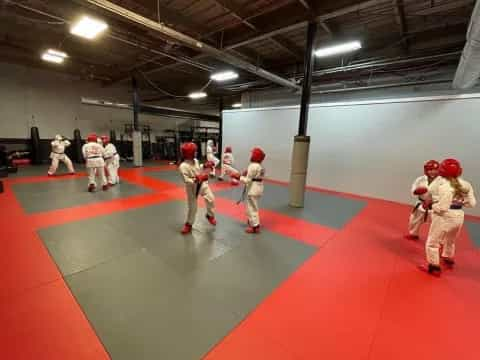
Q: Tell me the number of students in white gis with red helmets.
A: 7